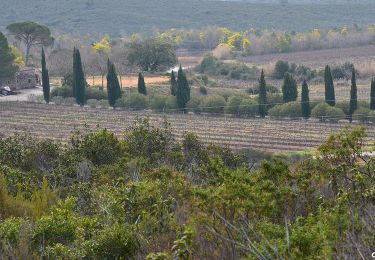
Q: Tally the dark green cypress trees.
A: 12